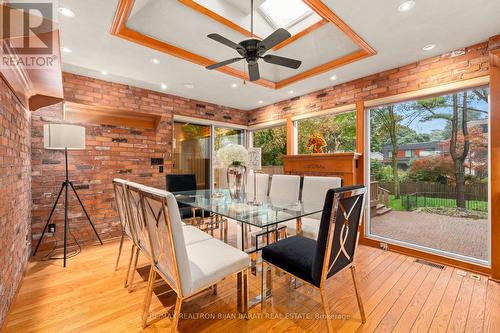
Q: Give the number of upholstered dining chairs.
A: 8